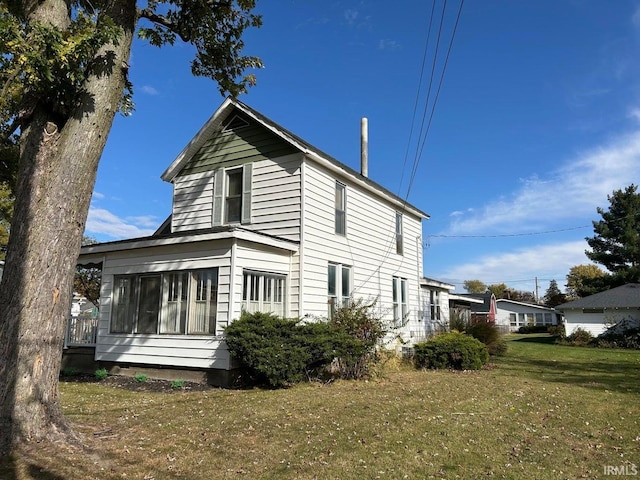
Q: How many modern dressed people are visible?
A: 0